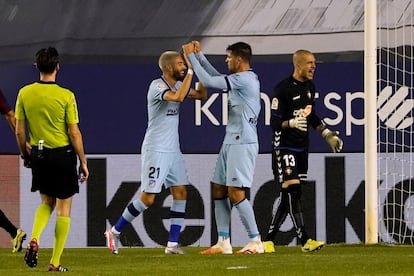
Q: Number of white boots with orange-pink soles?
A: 2